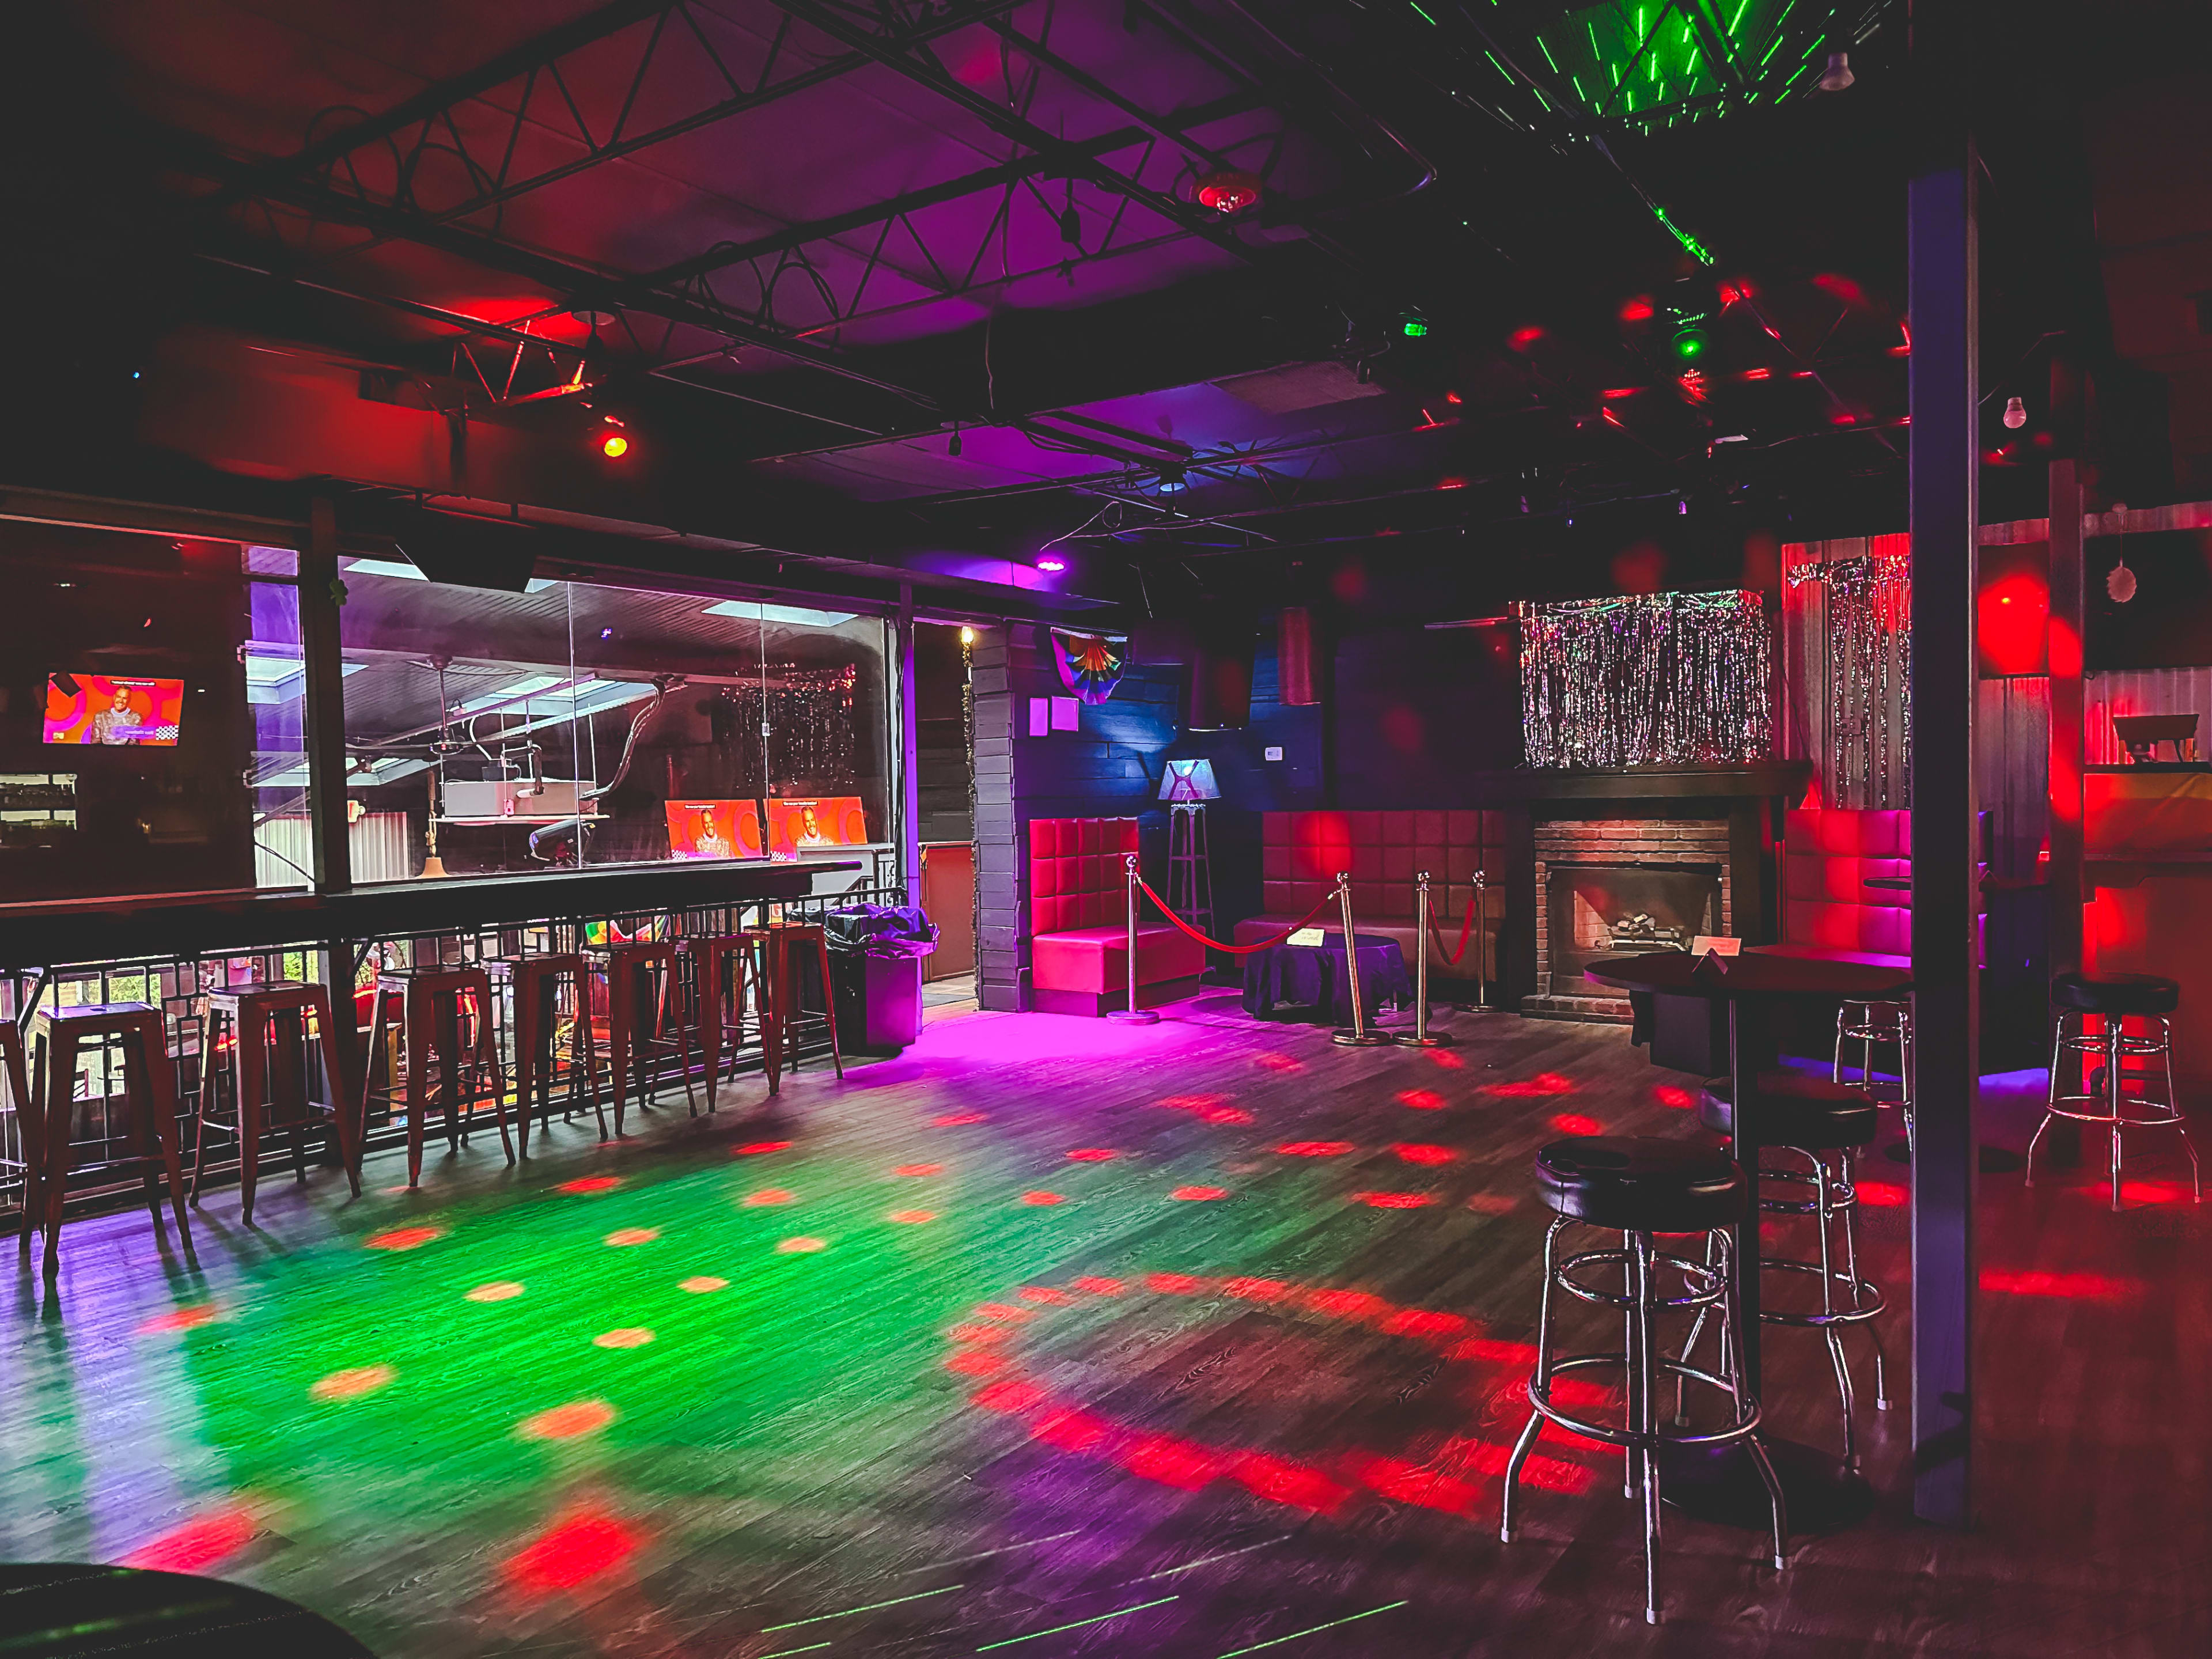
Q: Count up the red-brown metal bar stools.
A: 8